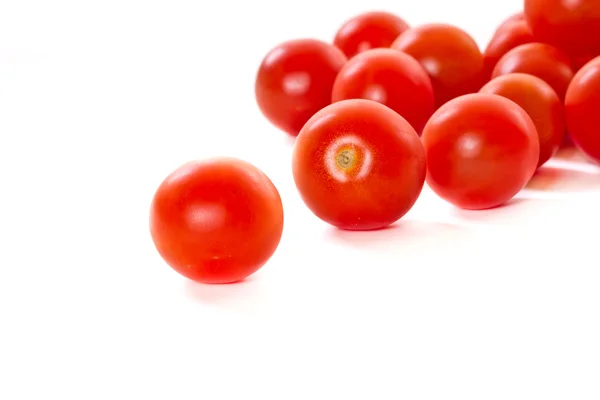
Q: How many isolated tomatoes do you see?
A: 1